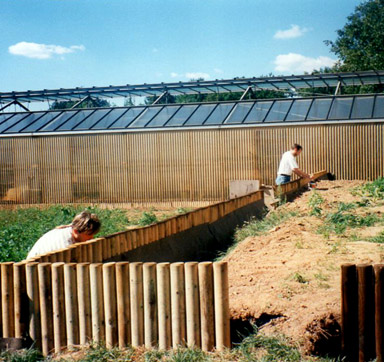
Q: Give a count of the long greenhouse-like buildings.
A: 1